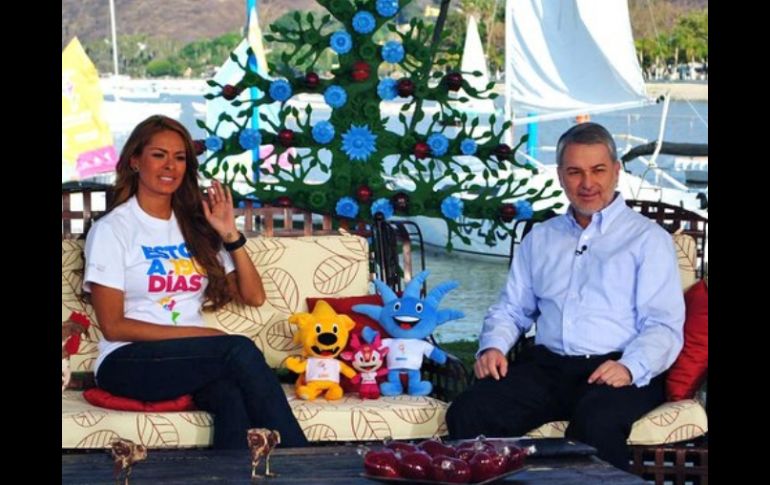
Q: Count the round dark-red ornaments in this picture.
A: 13